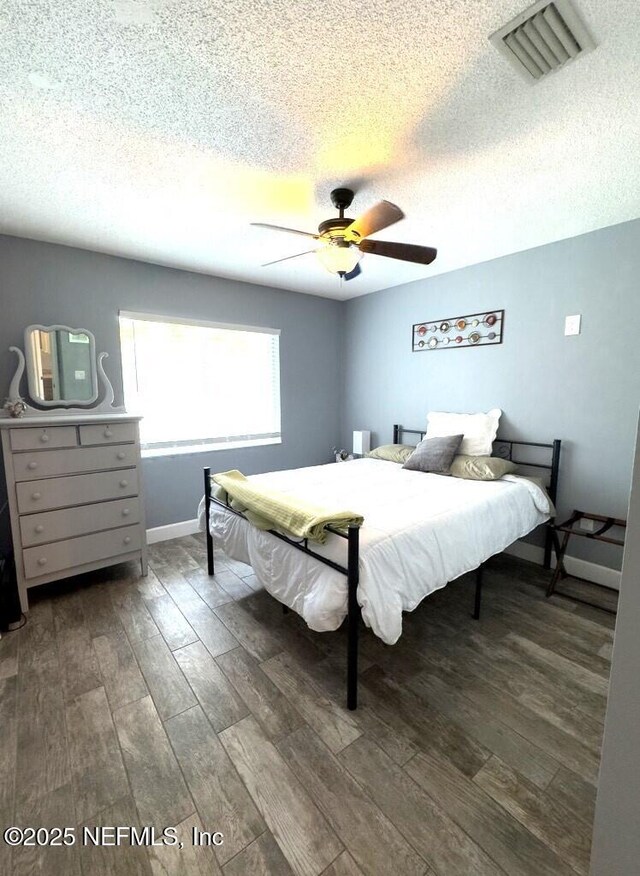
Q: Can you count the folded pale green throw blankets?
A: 1